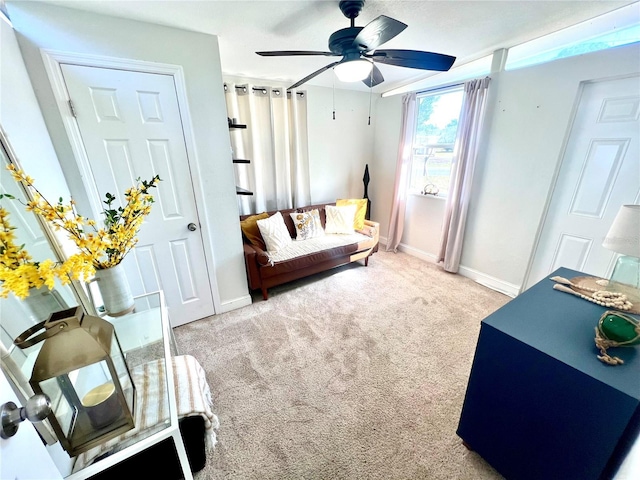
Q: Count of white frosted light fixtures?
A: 1